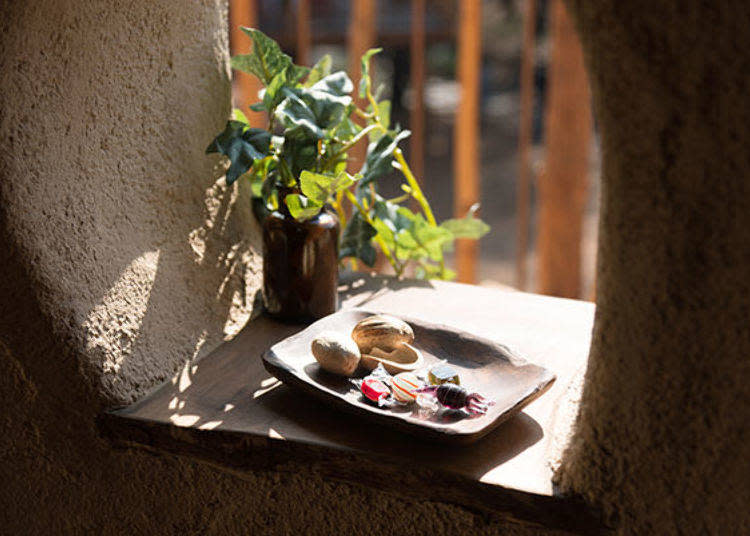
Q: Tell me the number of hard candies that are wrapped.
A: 4